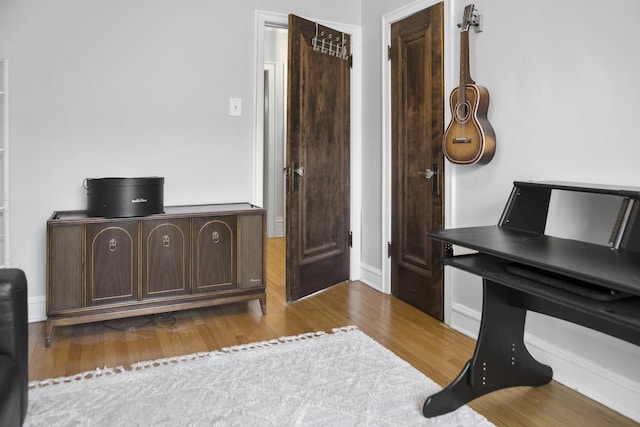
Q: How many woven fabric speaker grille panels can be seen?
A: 2